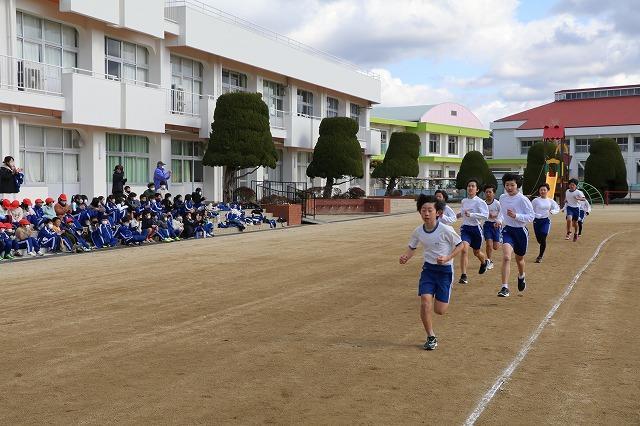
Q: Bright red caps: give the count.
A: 10